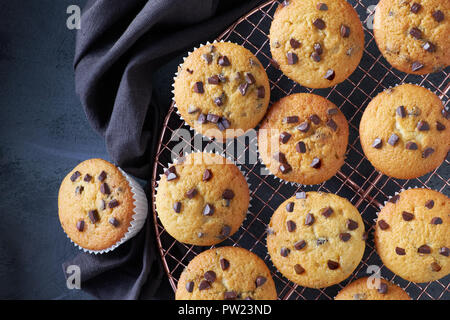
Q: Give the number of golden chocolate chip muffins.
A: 11